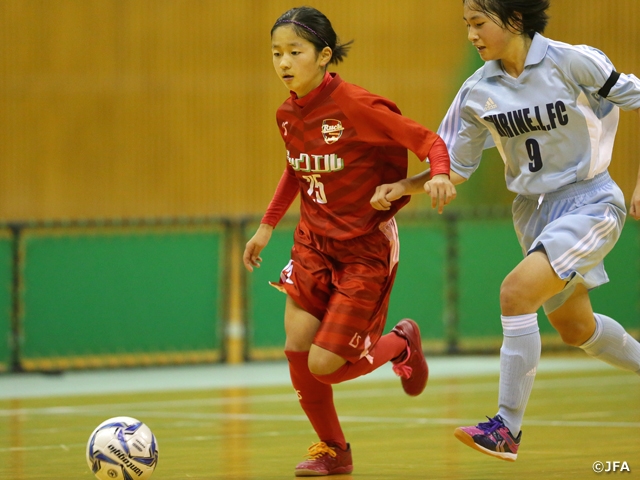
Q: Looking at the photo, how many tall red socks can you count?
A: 2